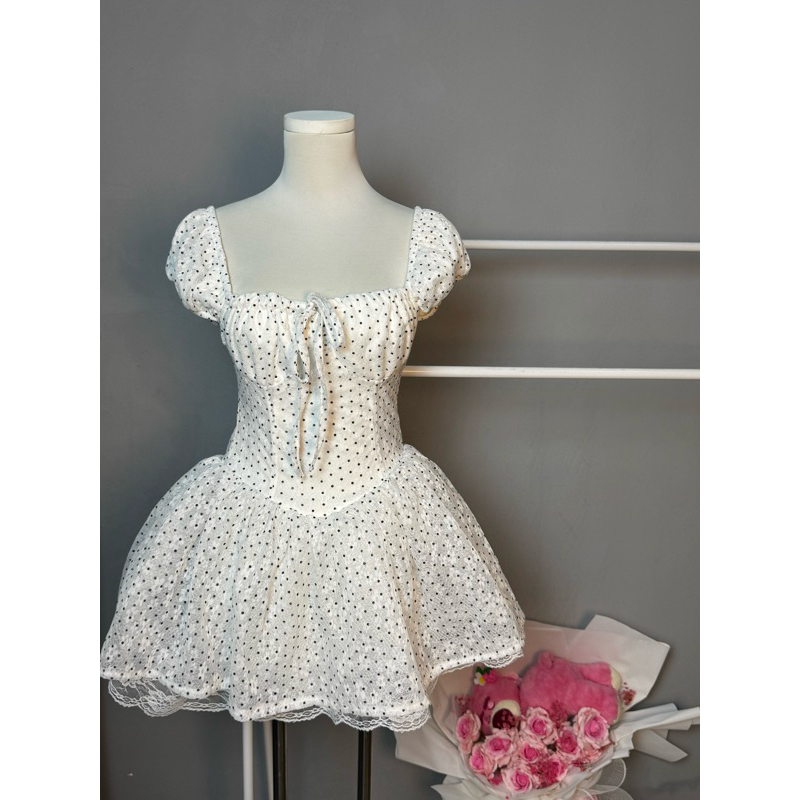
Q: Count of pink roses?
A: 9